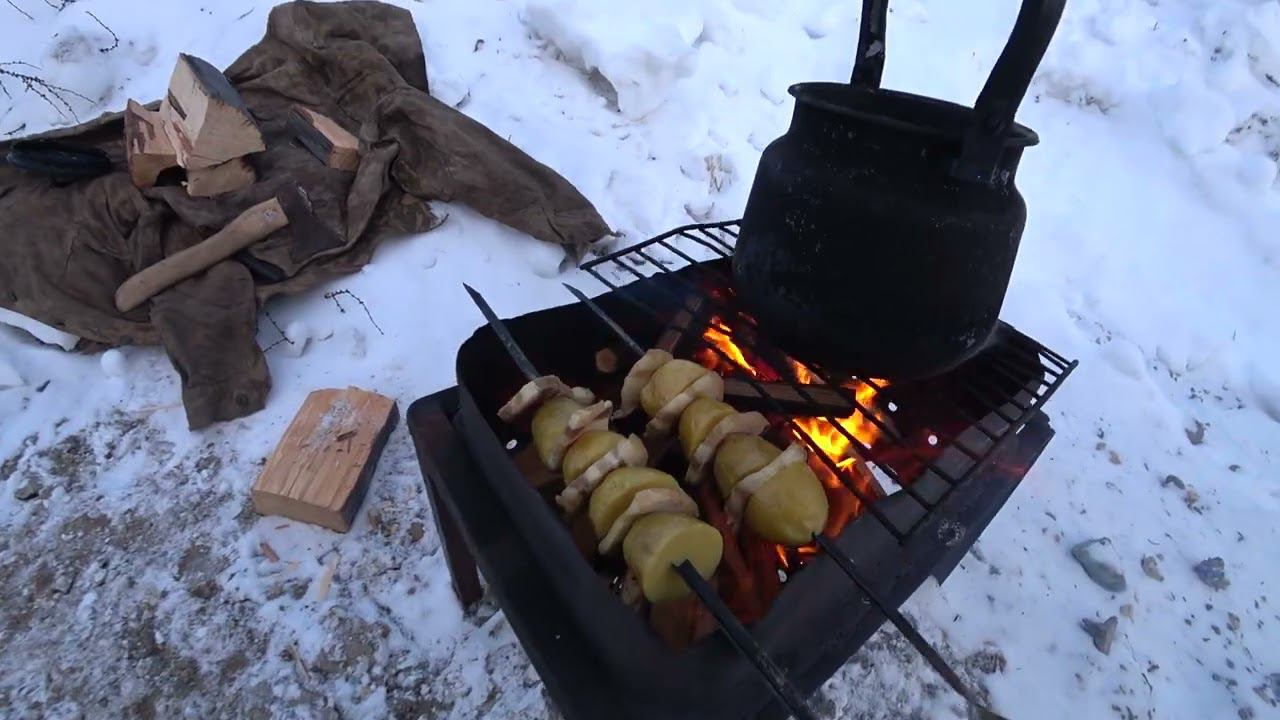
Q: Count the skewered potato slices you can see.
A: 8